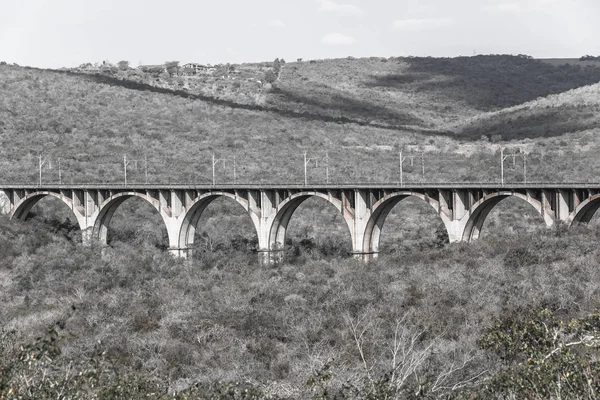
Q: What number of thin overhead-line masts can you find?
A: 12